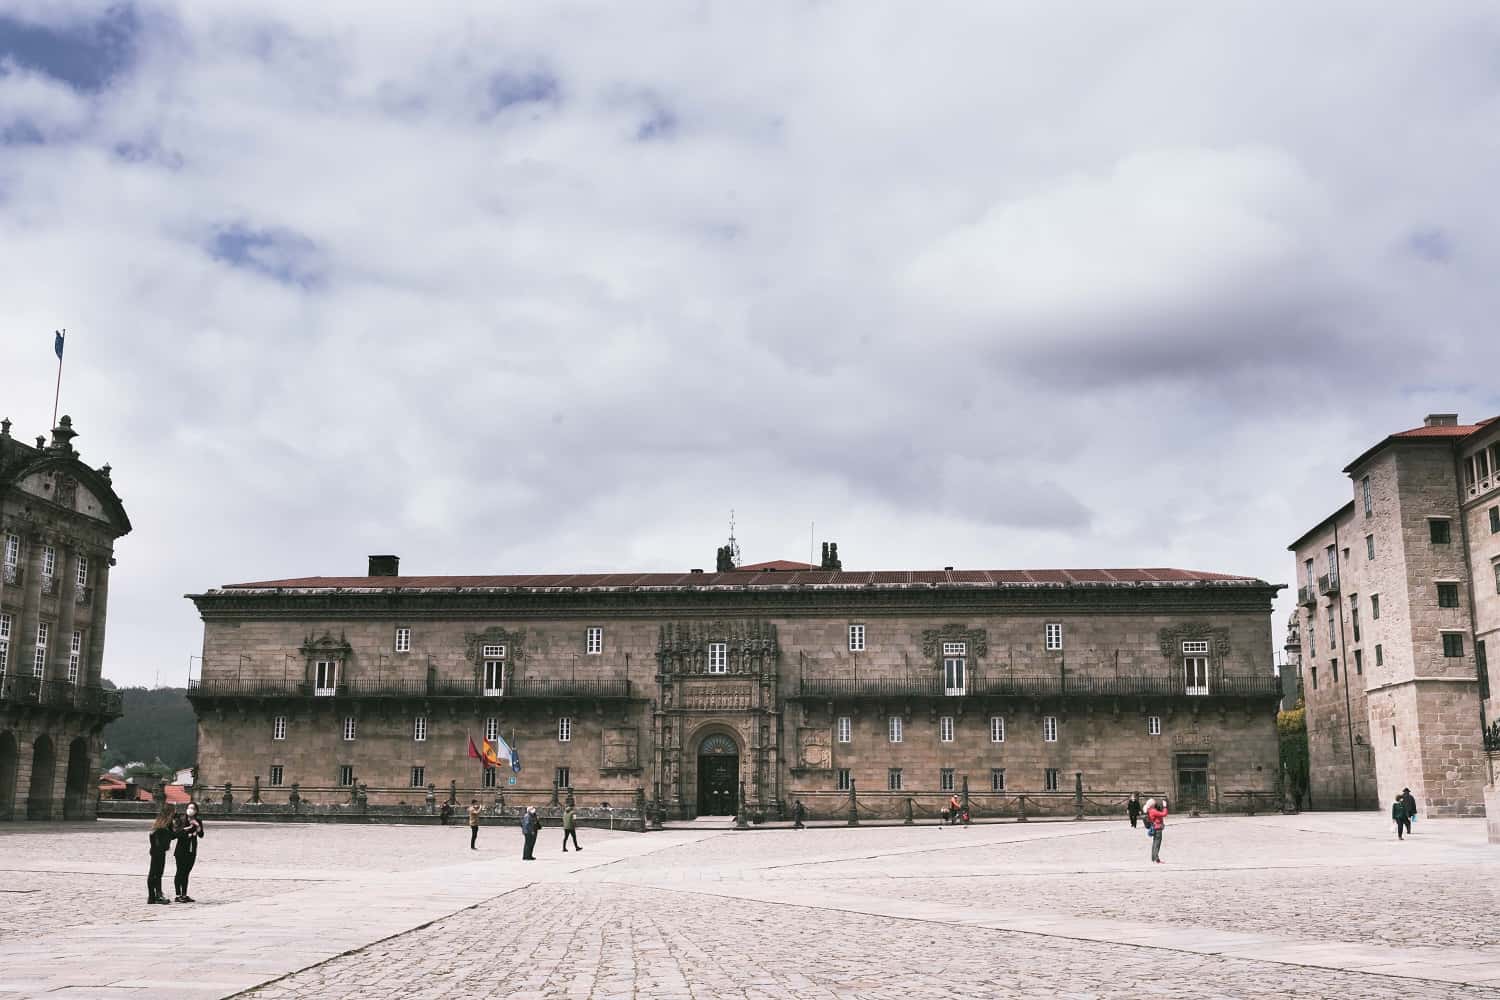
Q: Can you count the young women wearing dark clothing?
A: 2